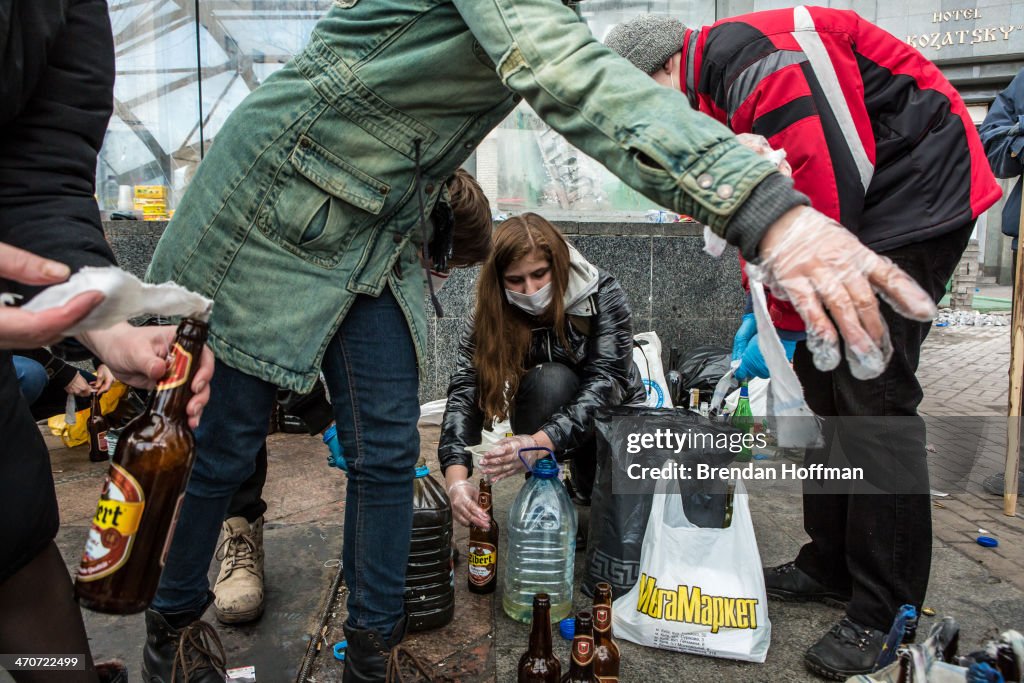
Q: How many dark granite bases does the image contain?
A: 1